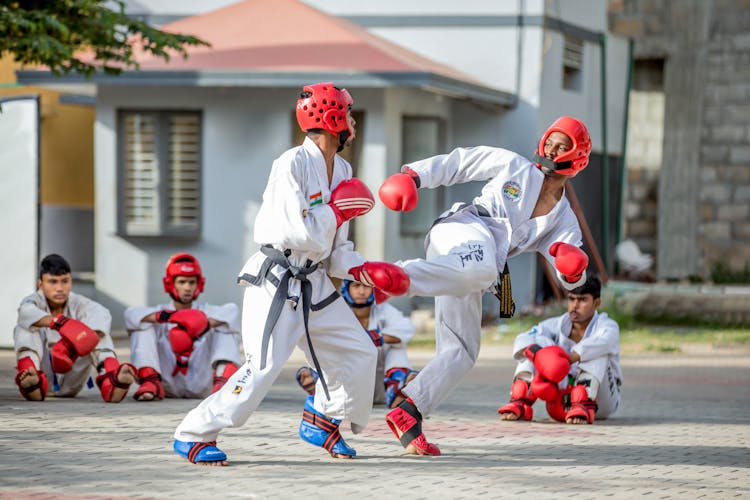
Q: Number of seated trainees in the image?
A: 4